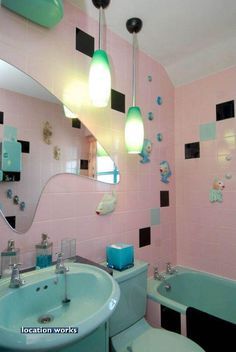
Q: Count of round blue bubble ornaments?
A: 4